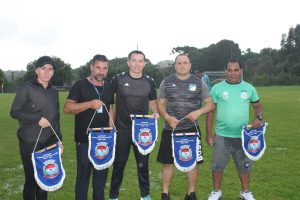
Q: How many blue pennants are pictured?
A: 5